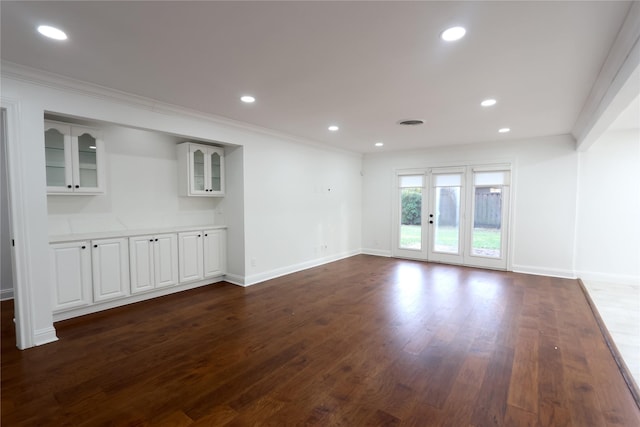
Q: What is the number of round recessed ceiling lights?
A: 7